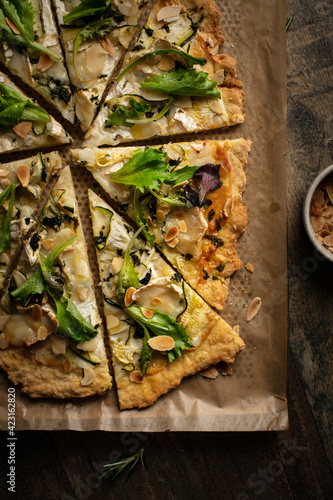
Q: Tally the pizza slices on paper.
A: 8